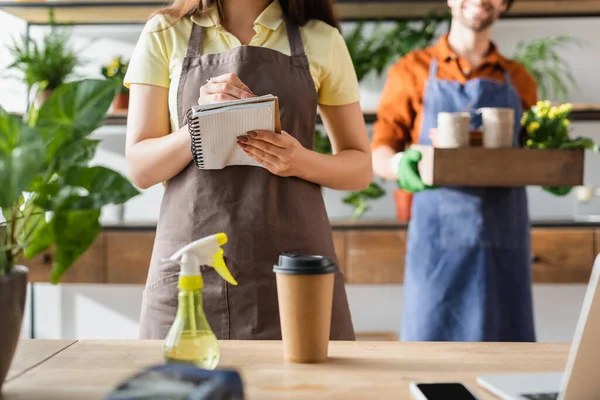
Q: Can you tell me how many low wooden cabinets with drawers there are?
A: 1